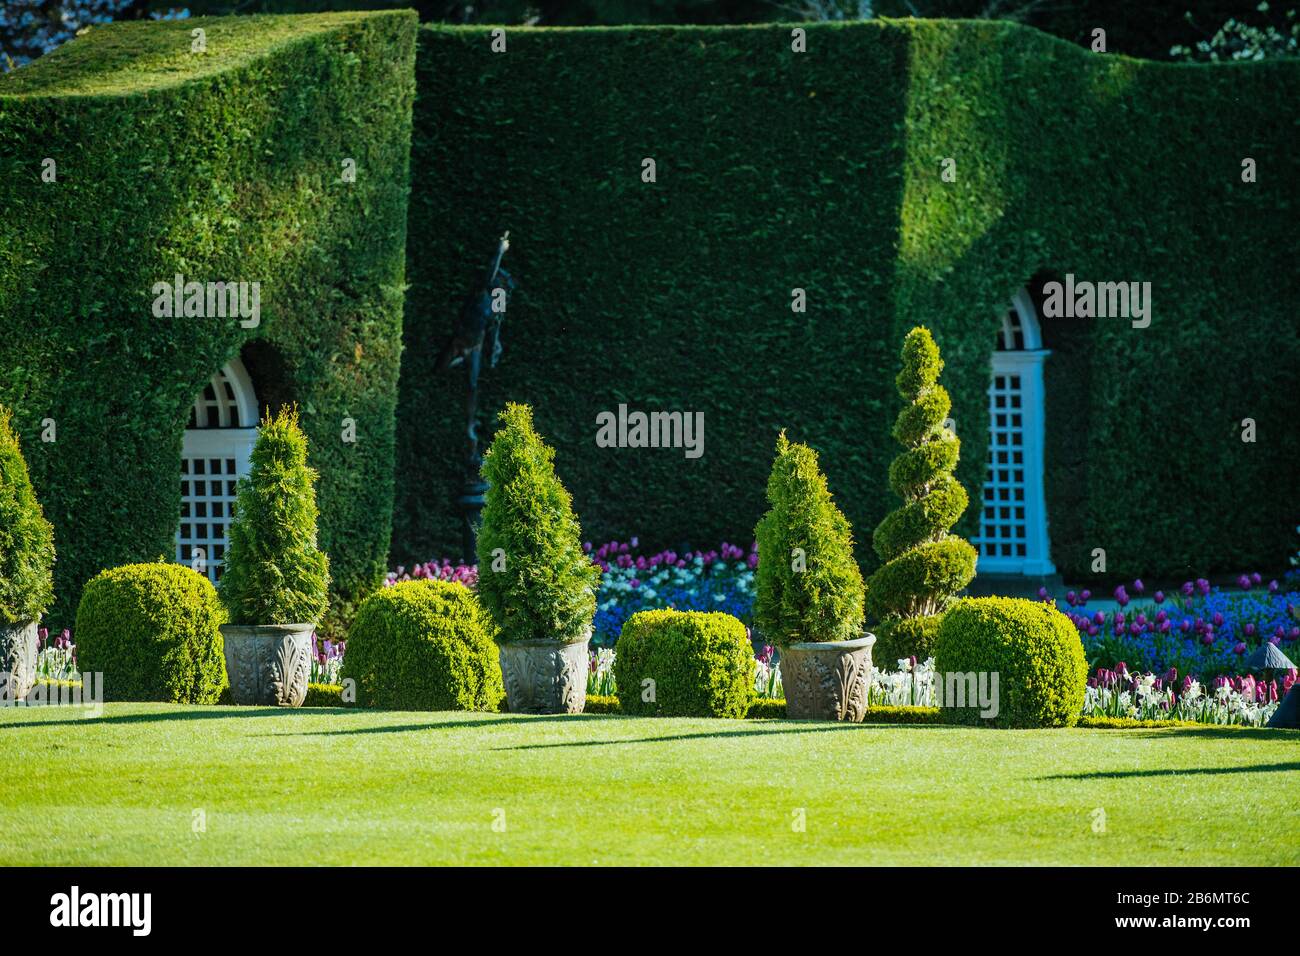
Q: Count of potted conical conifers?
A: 4